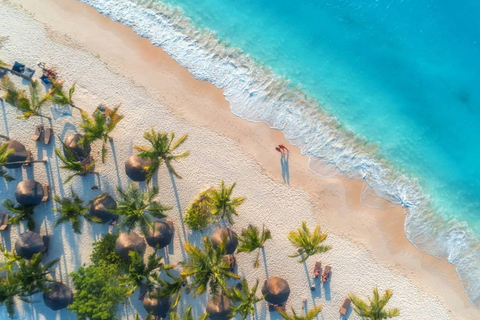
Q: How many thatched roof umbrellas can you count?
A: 13